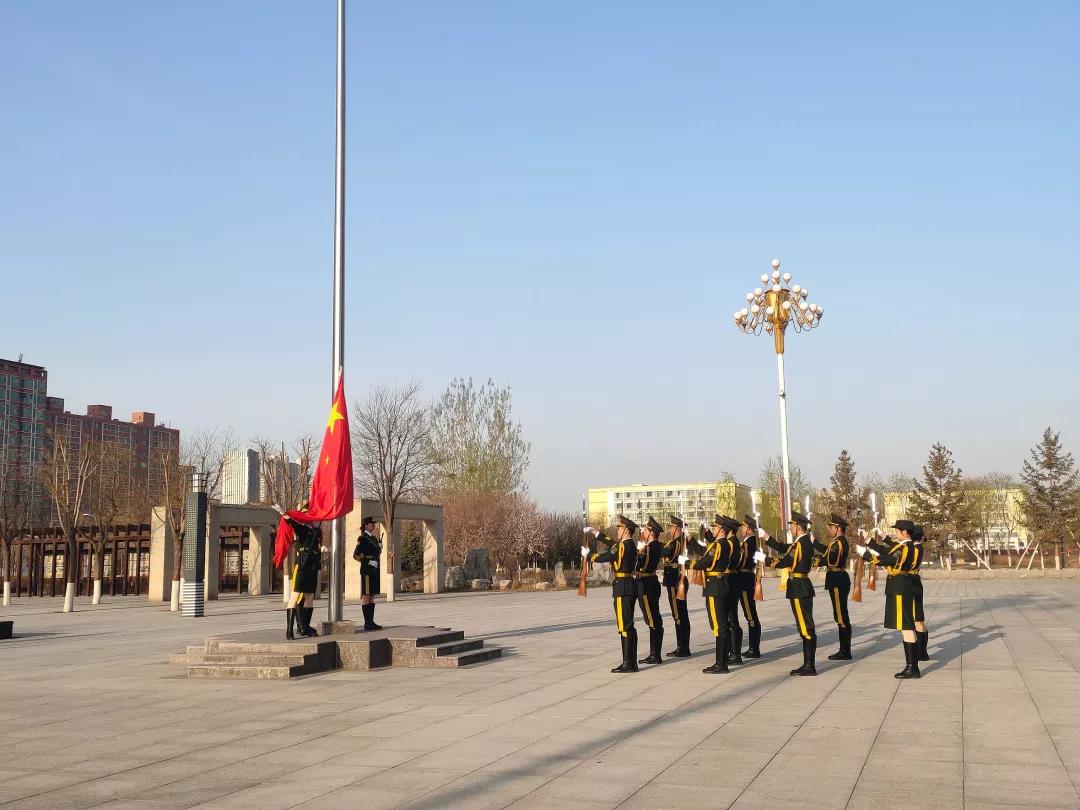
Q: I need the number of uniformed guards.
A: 13